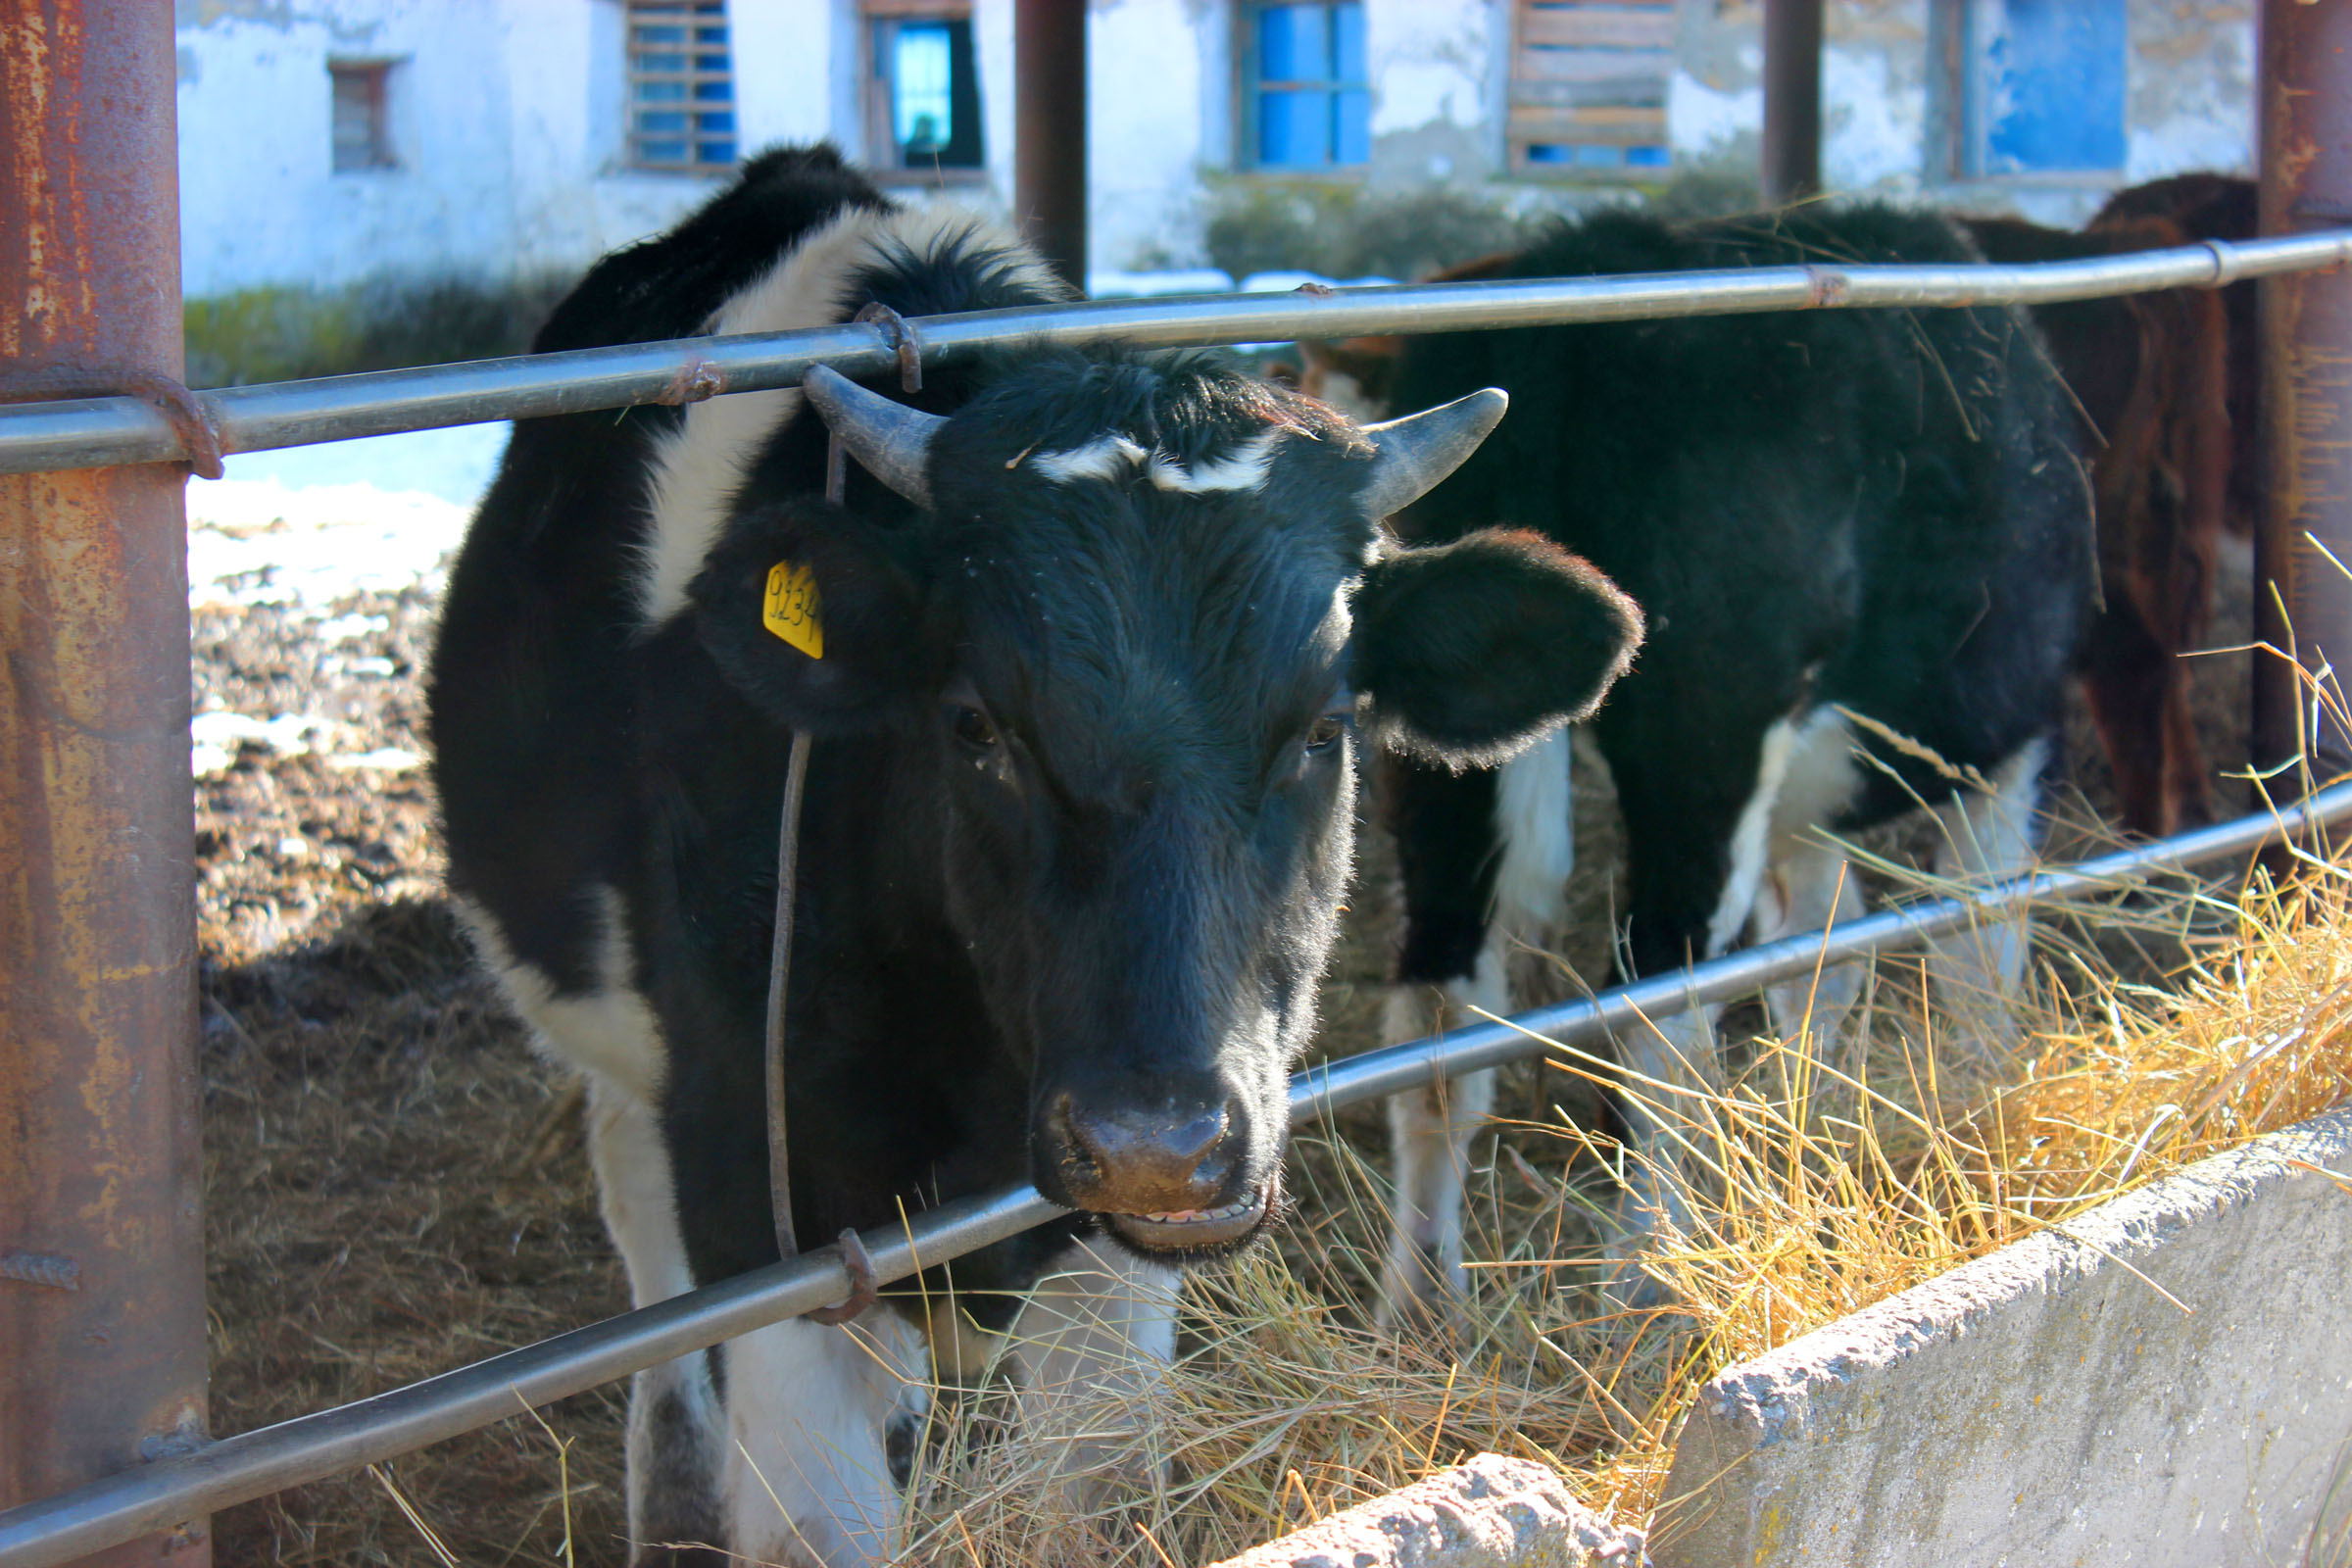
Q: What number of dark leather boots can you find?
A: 0